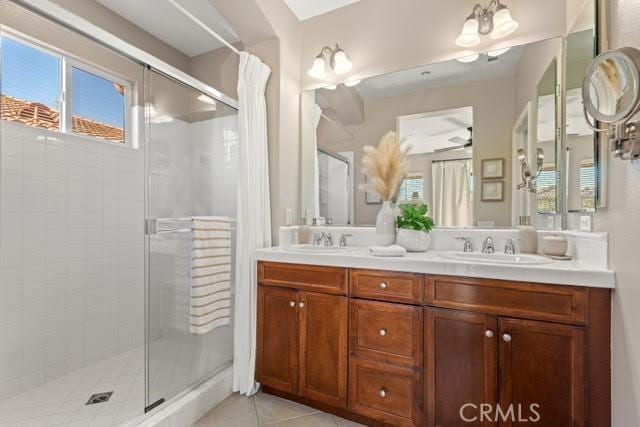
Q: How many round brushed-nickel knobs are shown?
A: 7